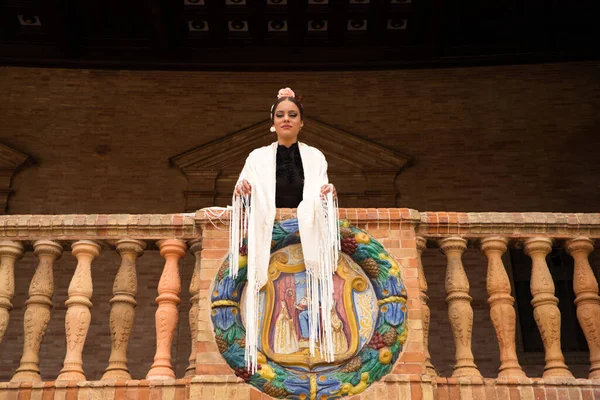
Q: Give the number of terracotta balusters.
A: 11